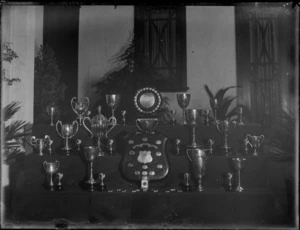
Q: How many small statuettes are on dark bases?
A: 14